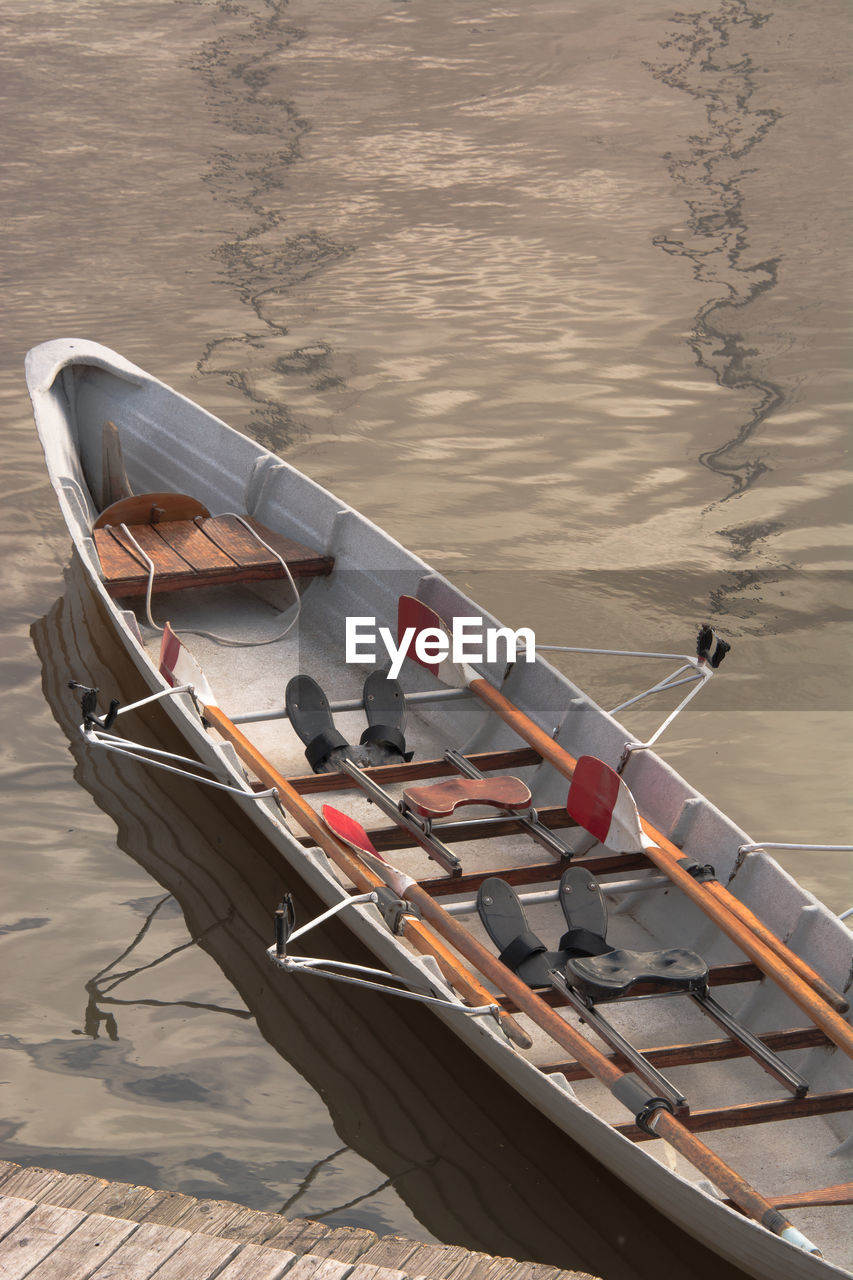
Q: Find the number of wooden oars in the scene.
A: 4